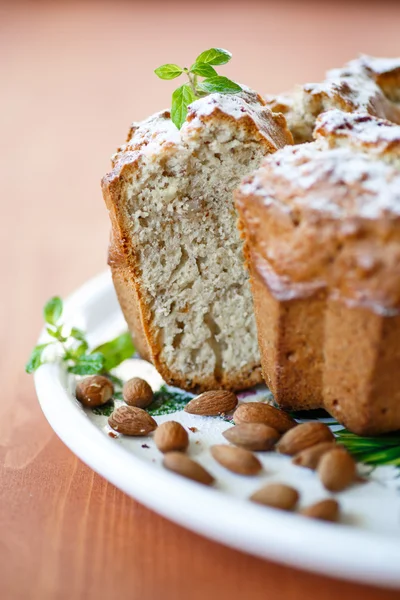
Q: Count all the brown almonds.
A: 14